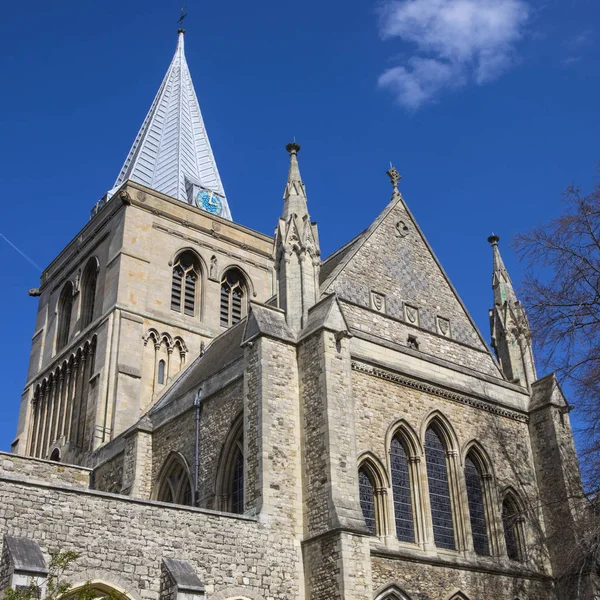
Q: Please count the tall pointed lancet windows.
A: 5